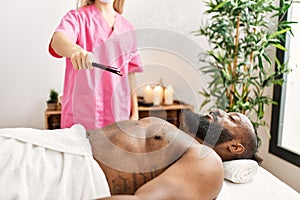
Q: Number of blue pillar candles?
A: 0